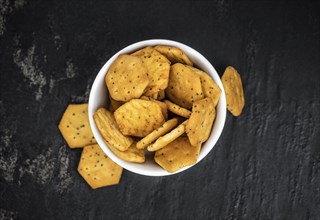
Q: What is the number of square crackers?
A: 0